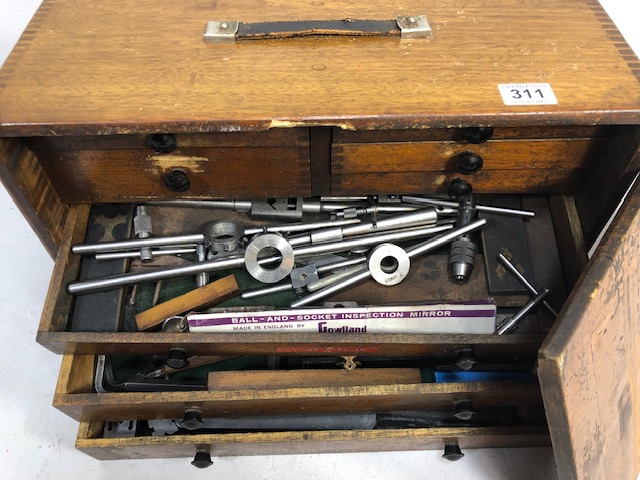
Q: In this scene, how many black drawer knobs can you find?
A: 11